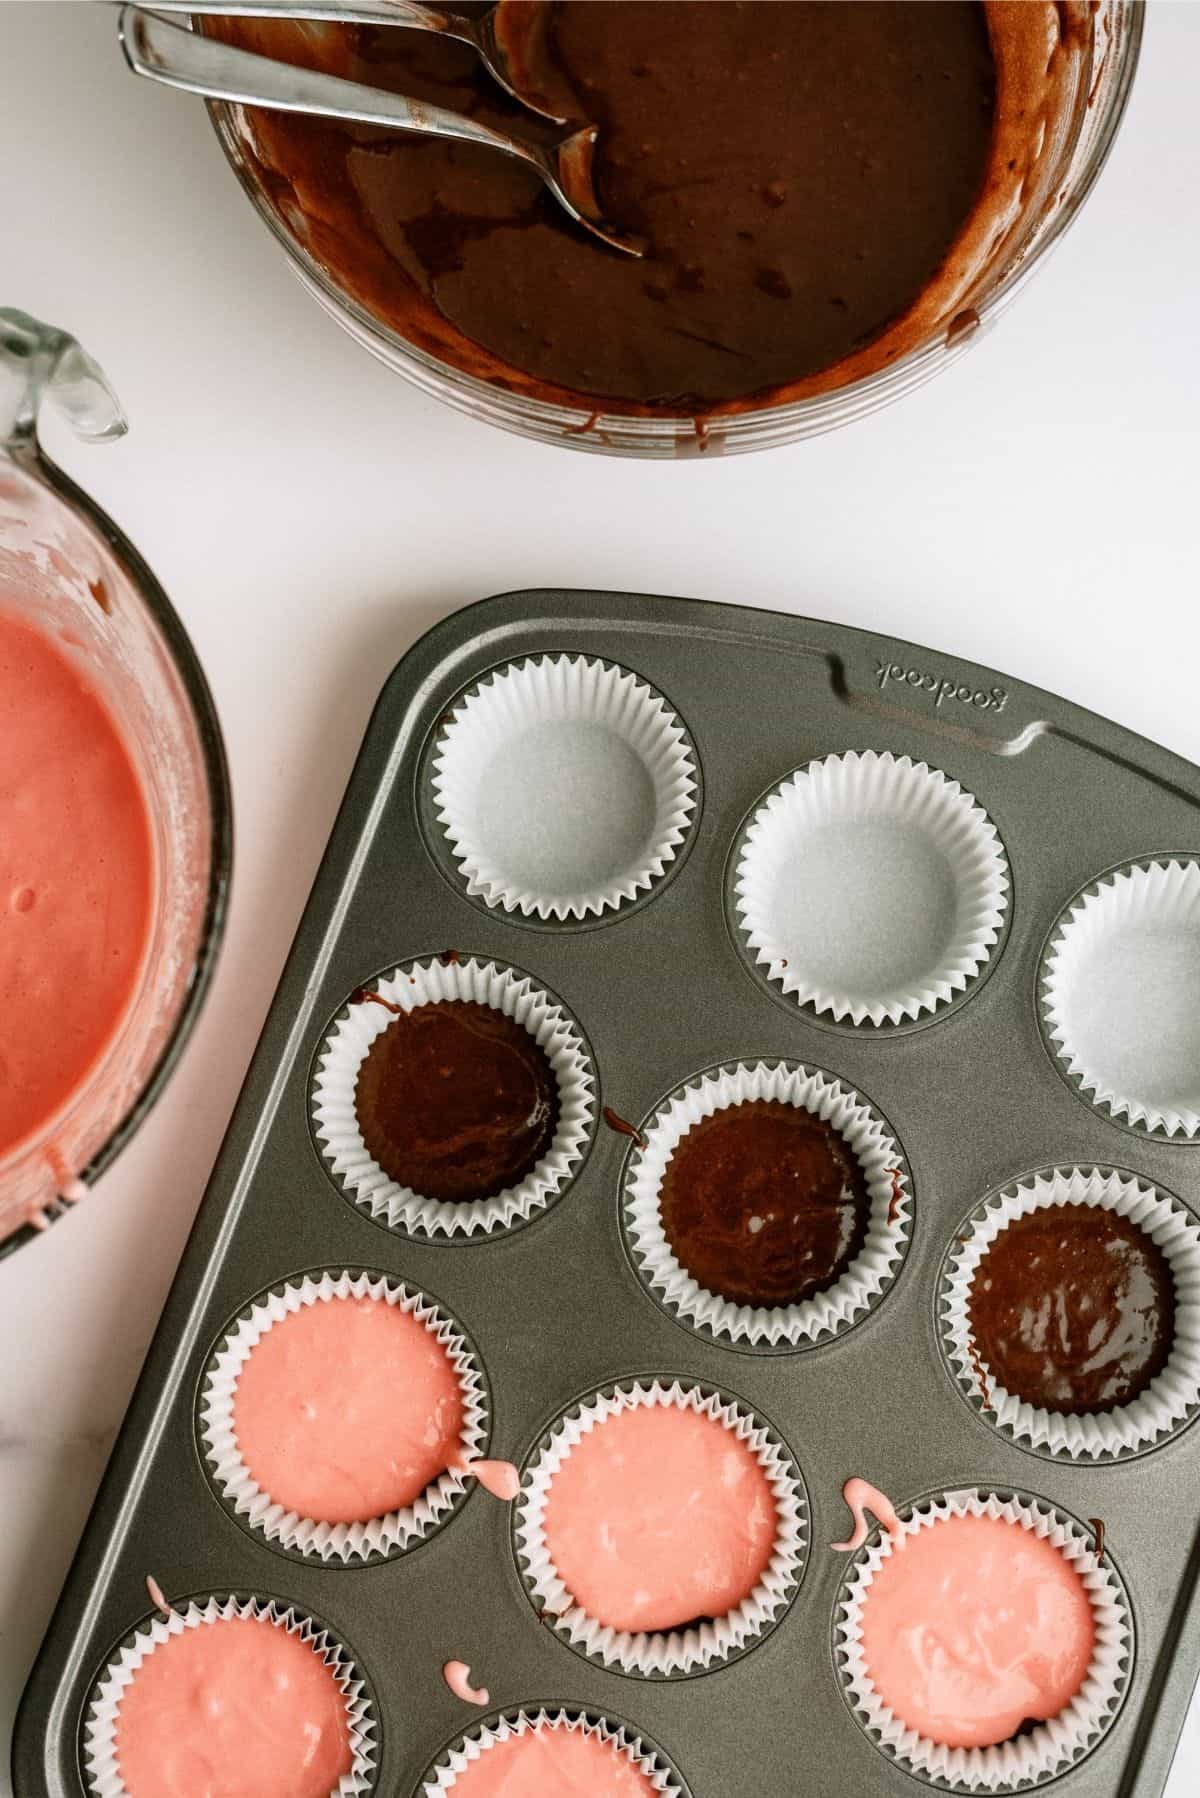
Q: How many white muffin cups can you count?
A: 11